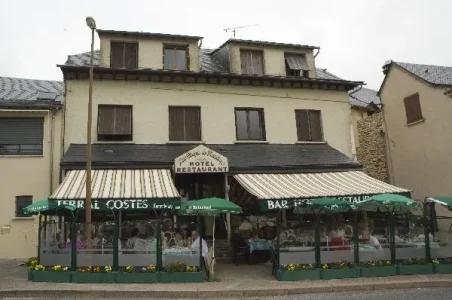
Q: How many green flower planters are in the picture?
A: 9